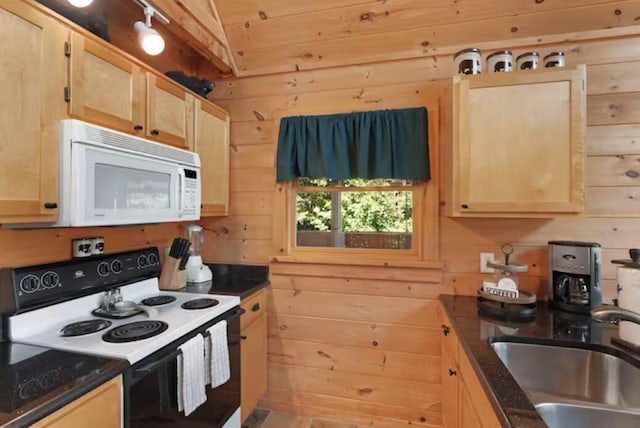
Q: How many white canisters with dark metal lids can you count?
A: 4